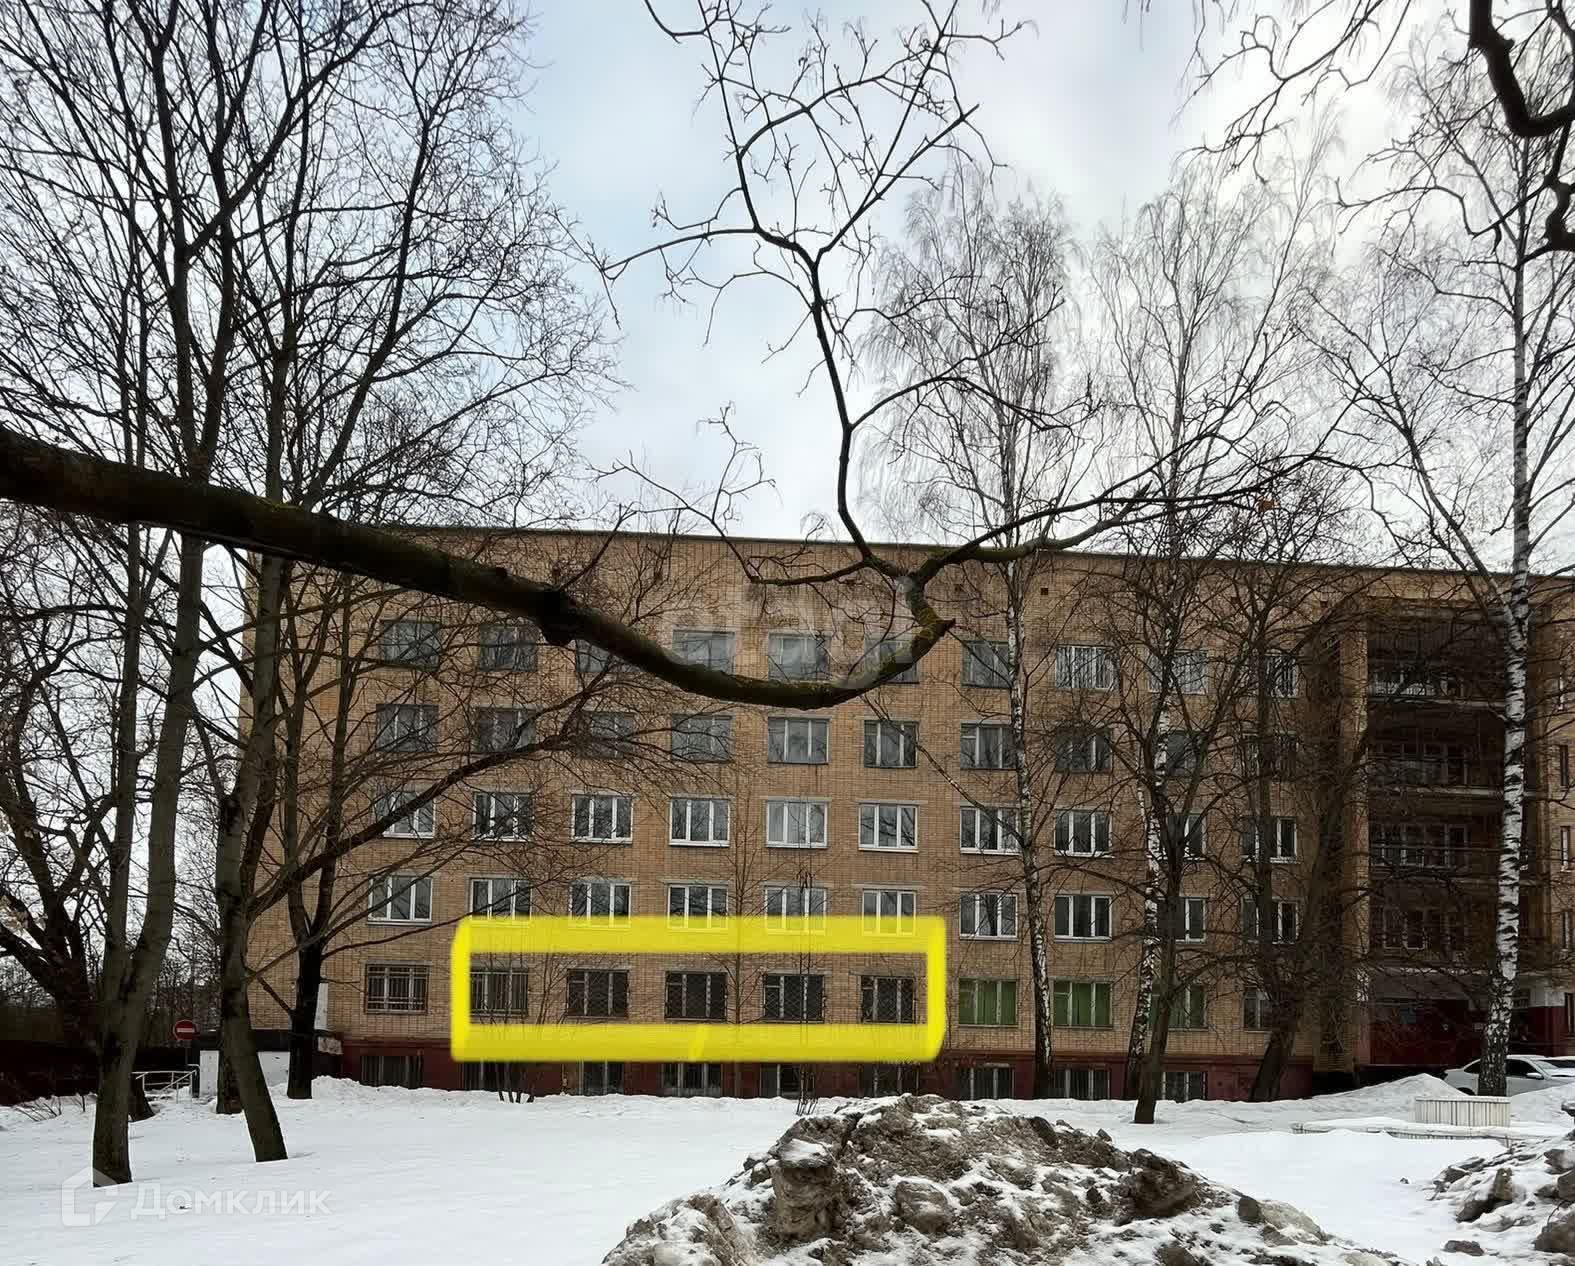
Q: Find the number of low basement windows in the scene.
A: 9